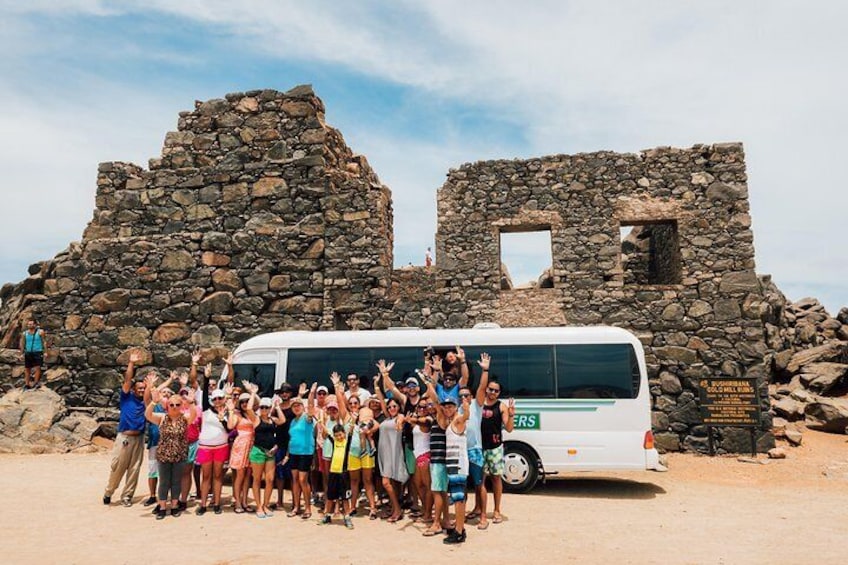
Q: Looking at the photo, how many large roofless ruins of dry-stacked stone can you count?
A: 1